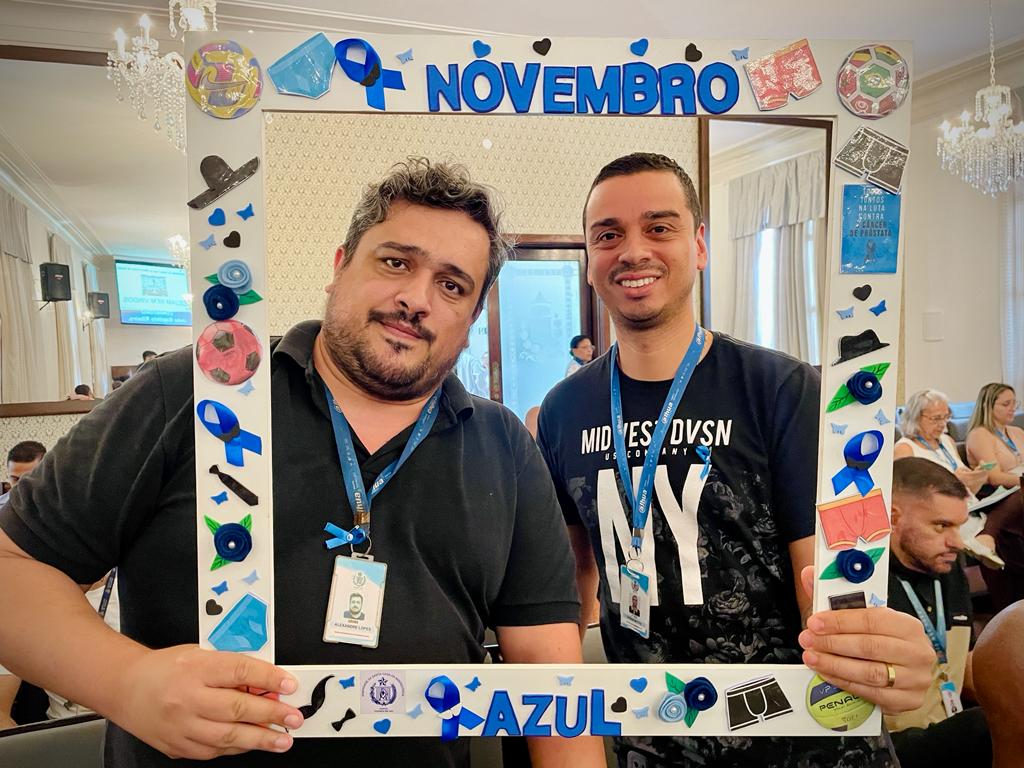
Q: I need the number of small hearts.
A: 11